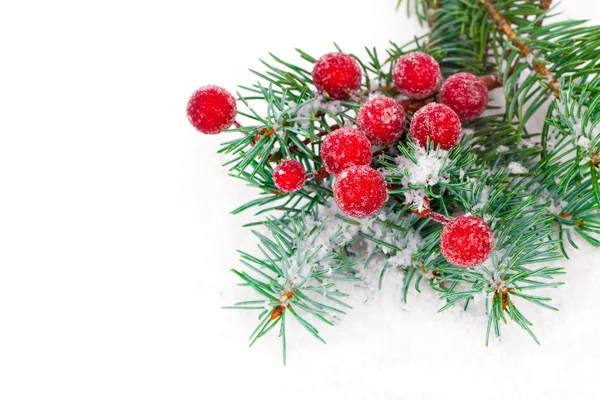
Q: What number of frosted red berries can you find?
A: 10